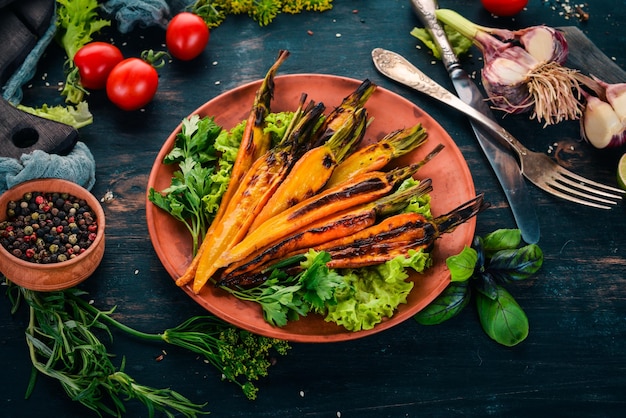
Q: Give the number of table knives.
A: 1